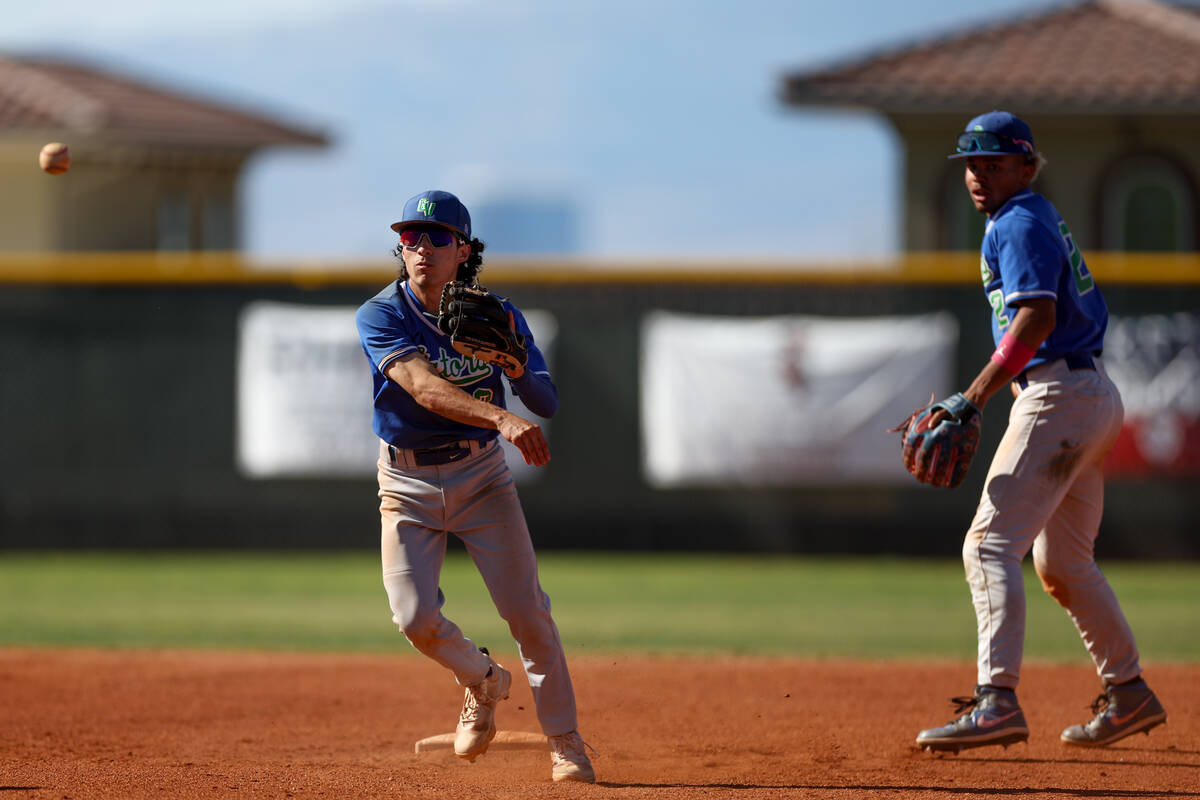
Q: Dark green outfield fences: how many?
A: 1